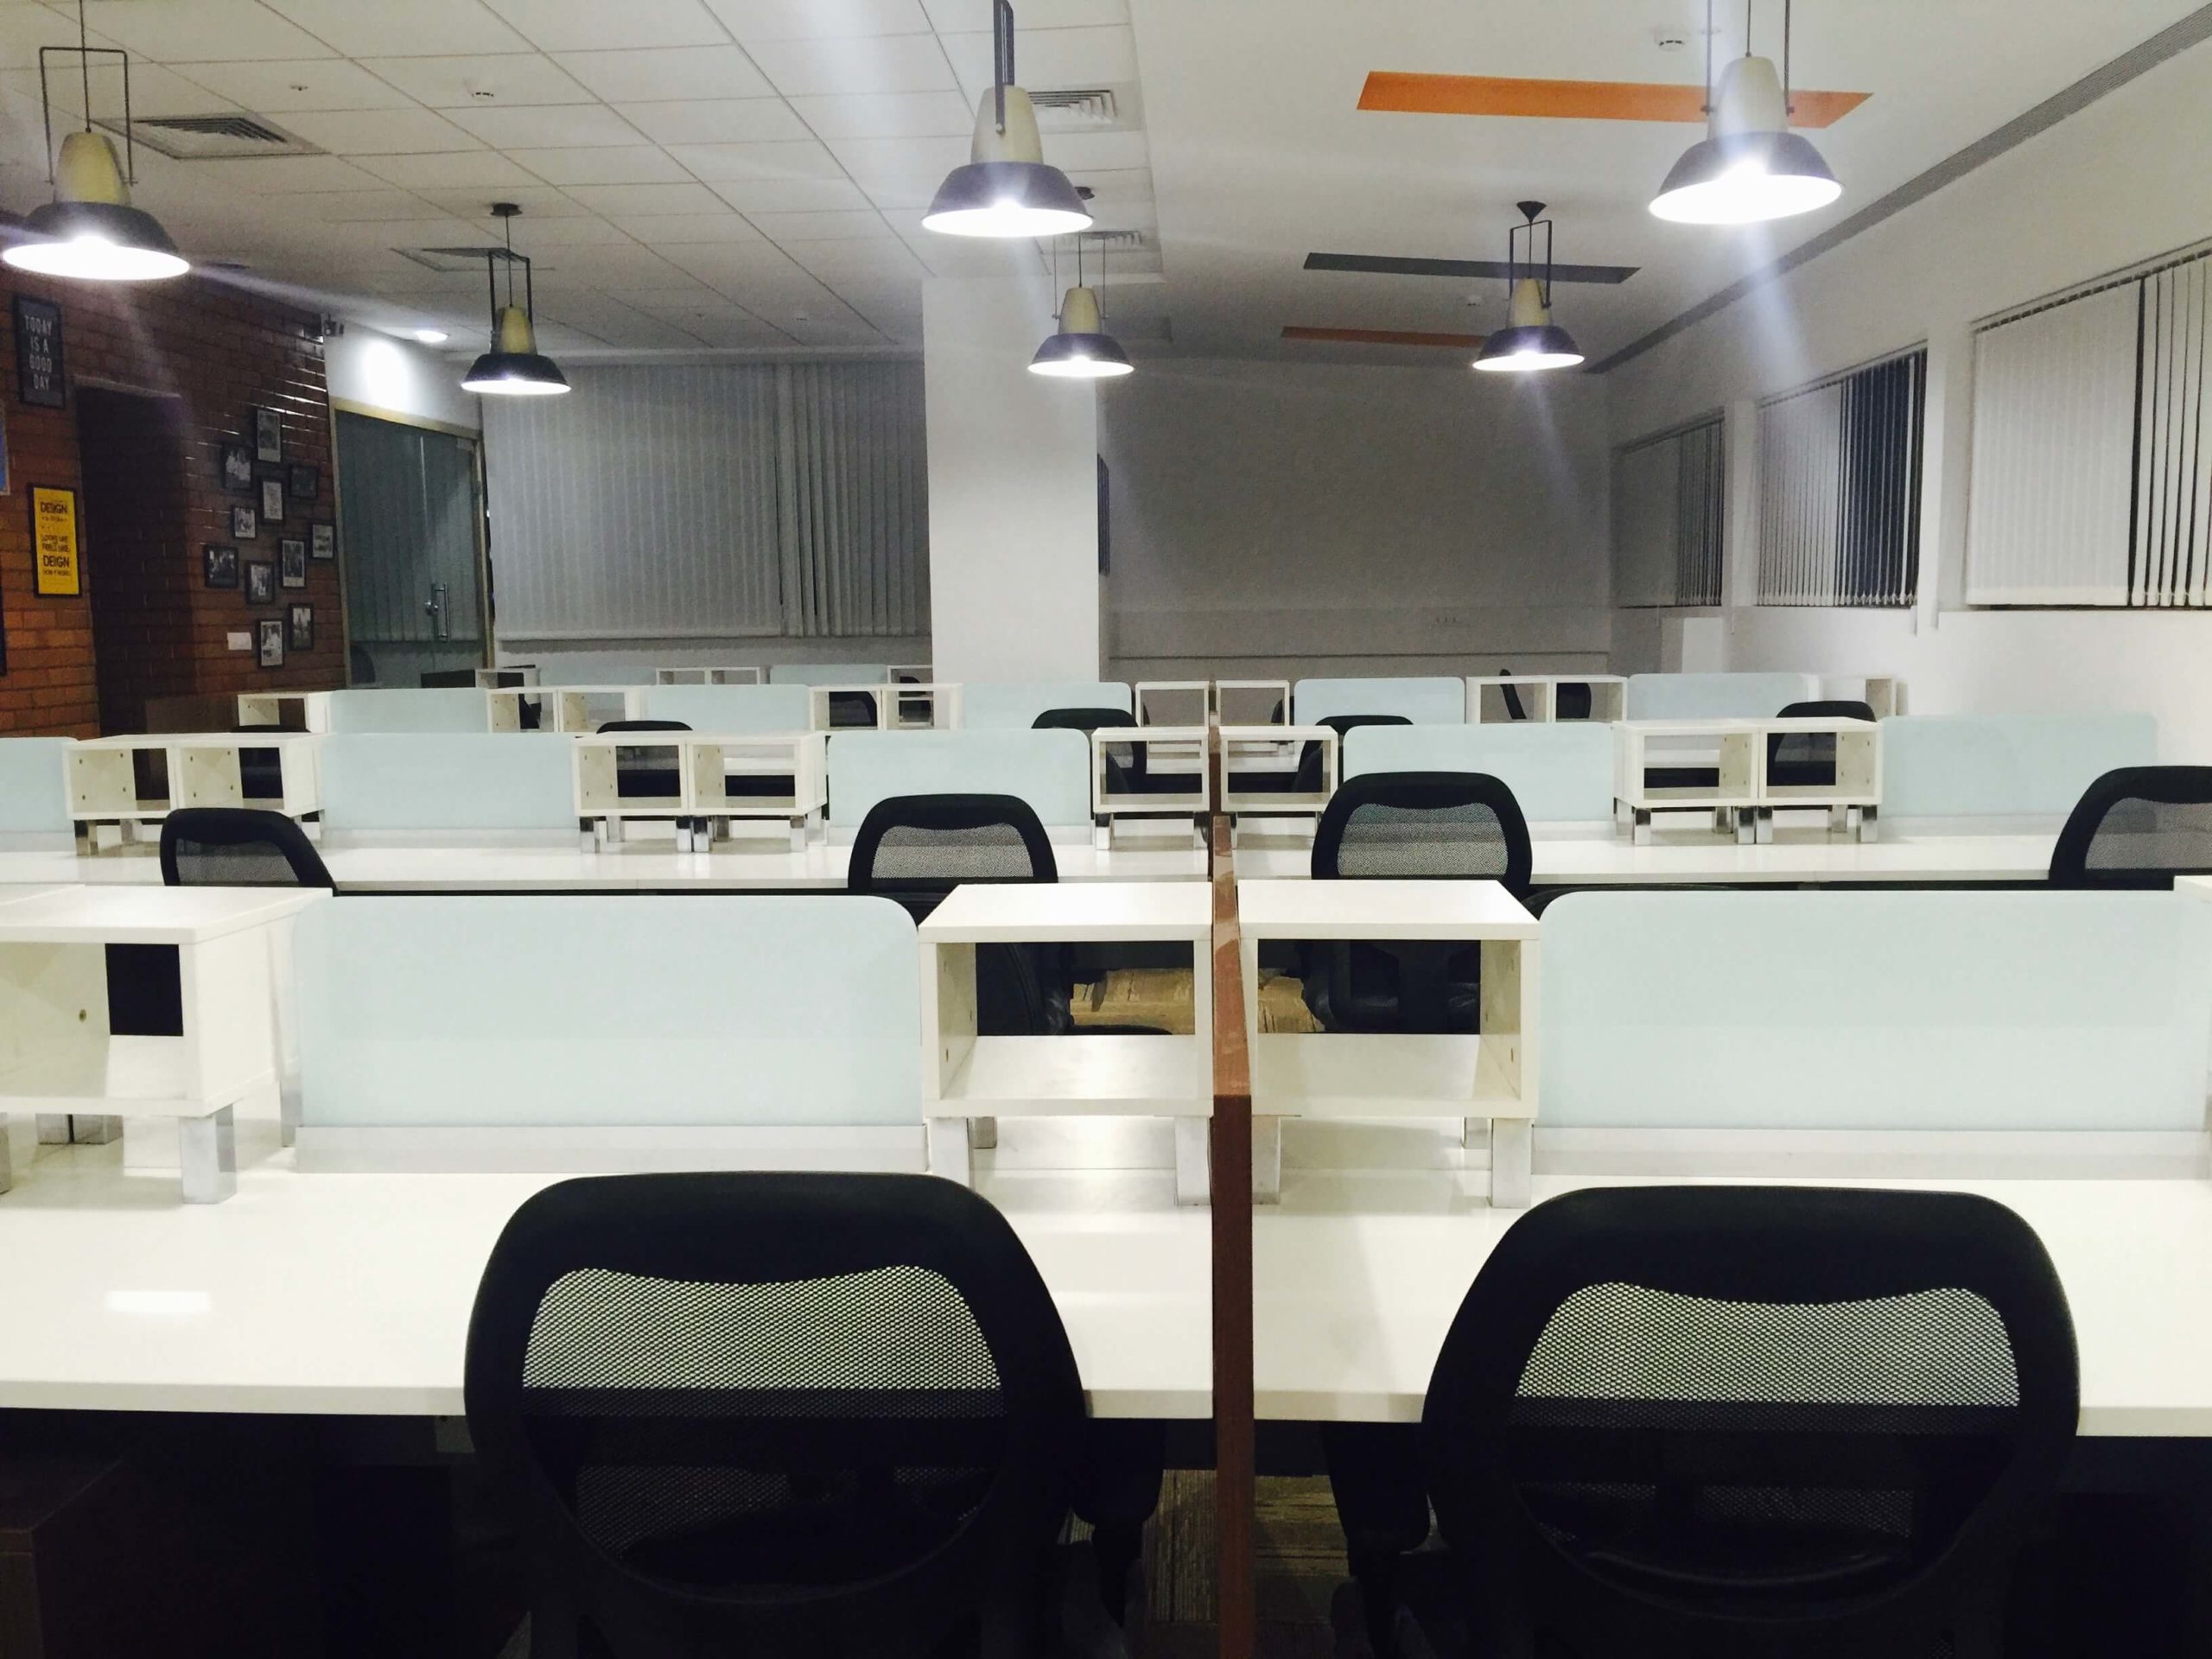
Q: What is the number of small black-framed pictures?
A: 11